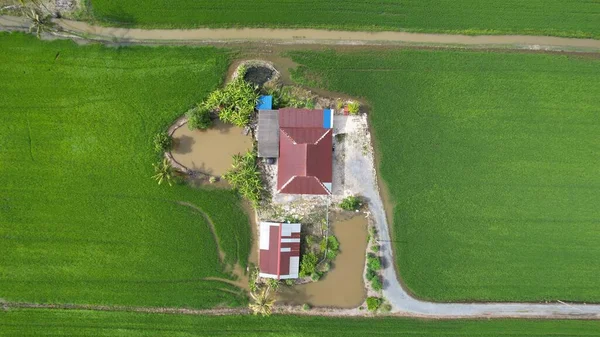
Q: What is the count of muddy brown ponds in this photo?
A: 2